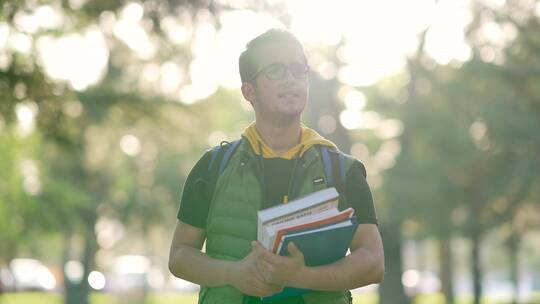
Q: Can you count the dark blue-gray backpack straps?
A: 2